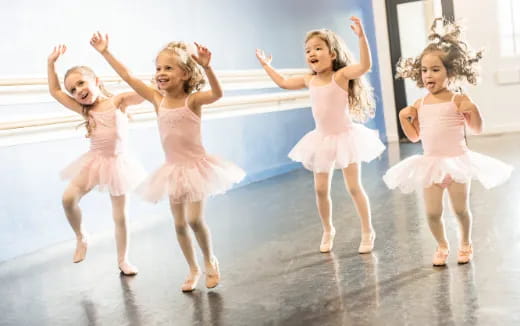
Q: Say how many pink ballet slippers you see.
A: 8